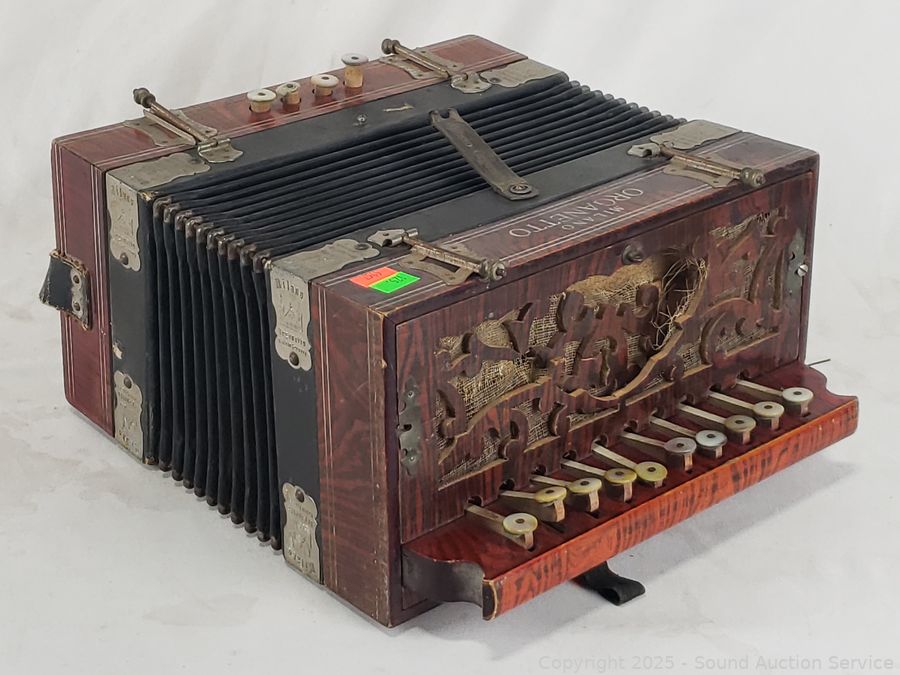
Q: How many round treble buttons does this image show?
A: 10